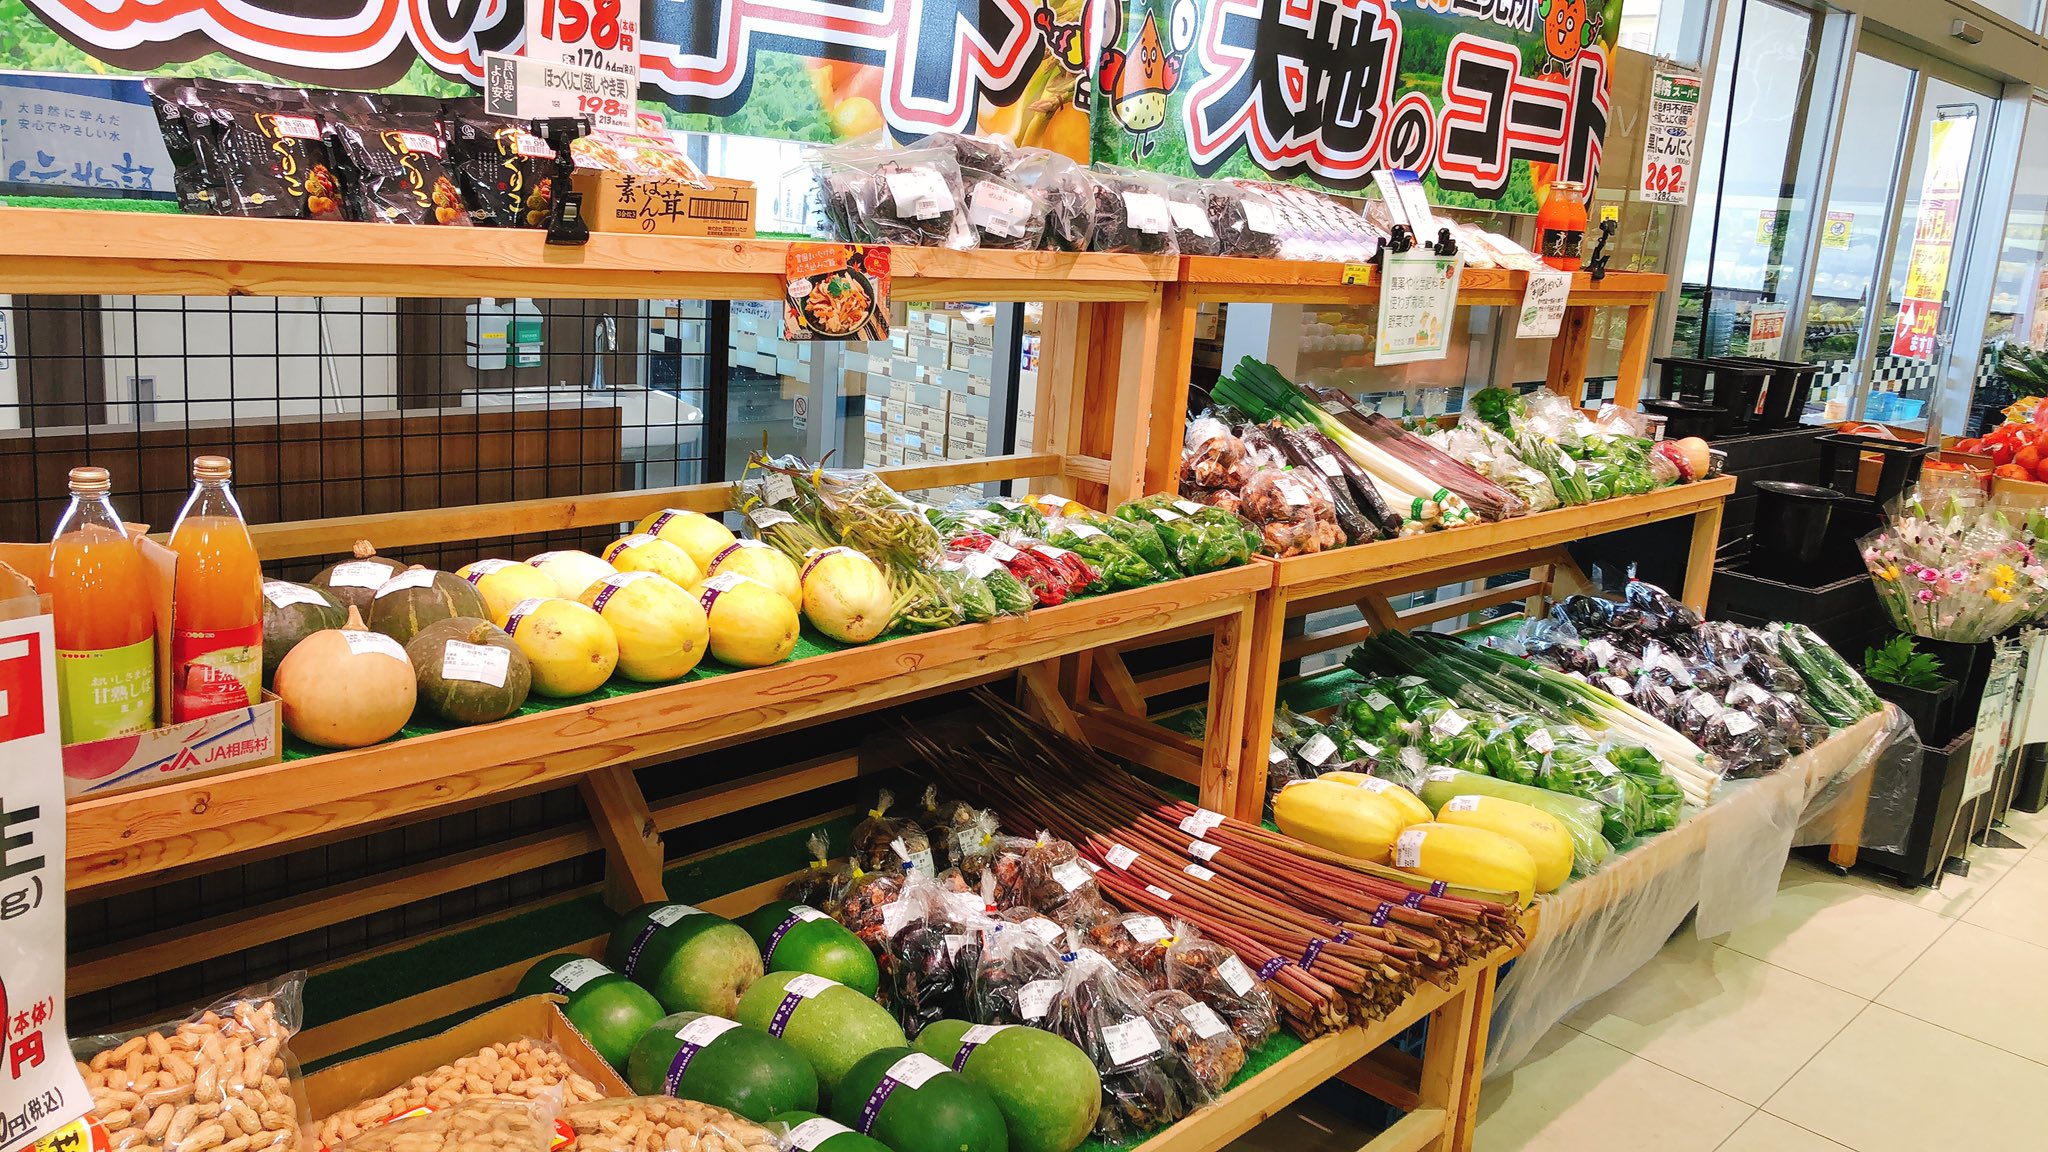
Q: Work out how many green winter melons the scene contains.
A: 8